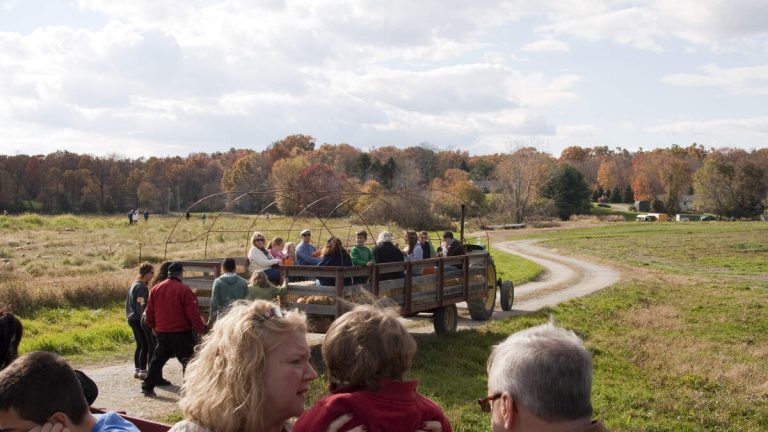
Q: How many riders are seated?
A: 10